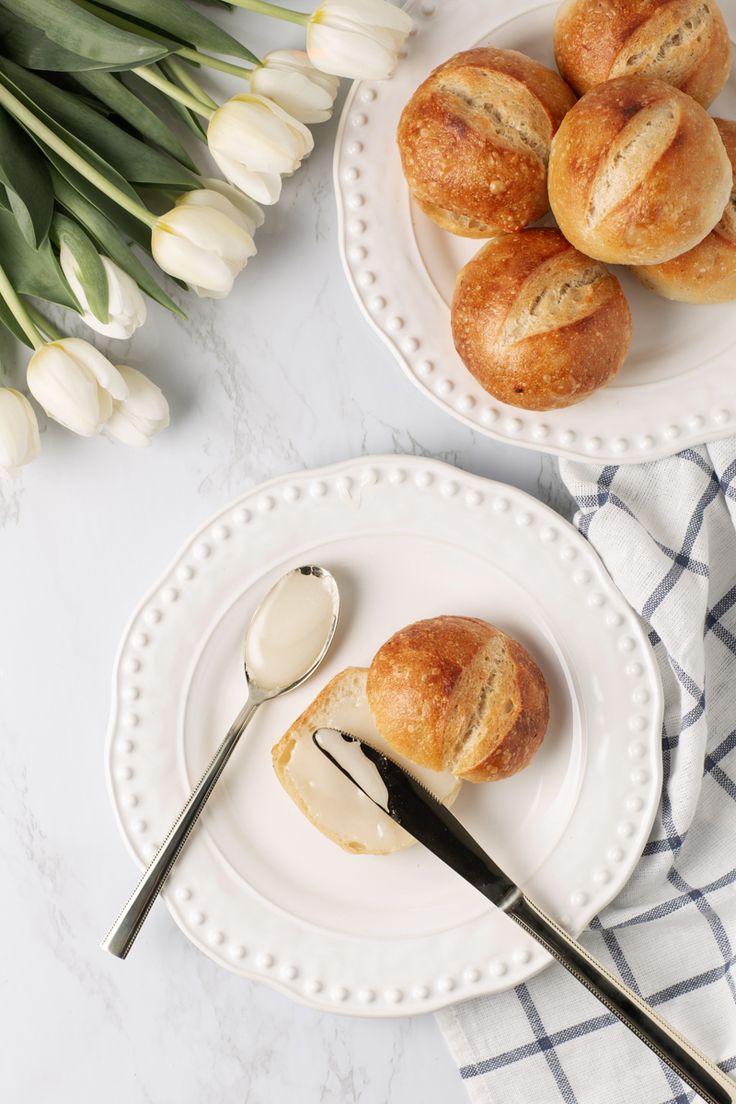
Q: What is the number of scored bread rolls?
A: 6